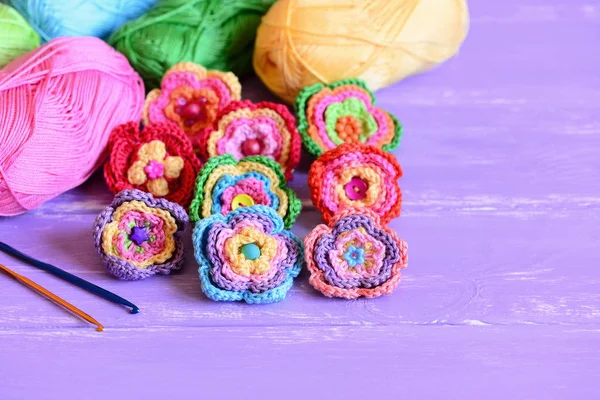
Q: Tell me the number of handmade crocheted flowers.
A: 9